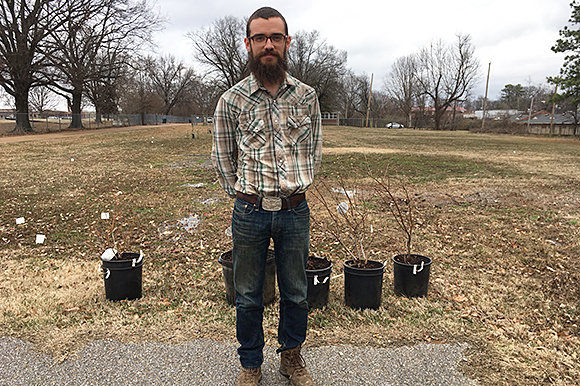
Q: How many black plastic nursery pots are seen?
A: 5